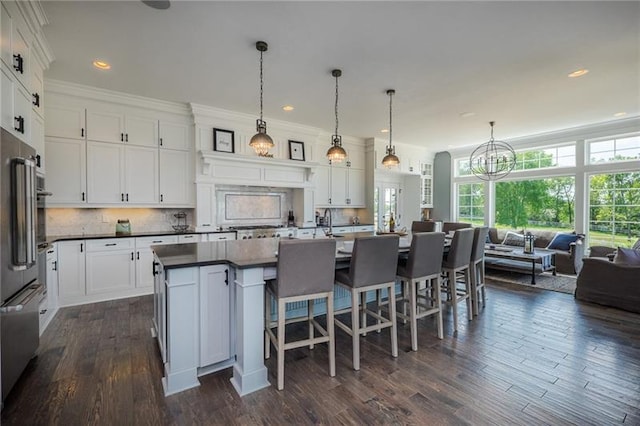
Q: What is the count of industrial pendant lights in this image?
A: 3